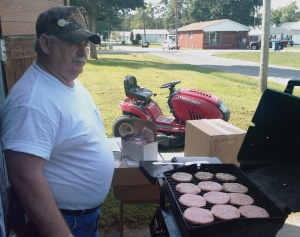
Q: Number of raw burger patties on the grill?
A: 12